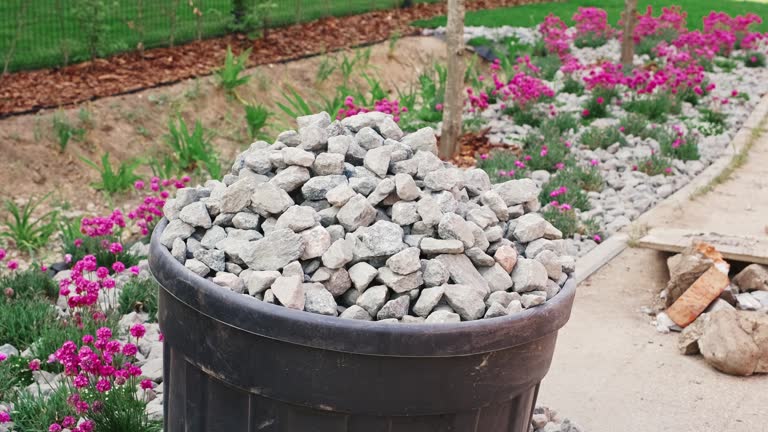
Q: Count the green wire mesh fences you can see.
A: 1